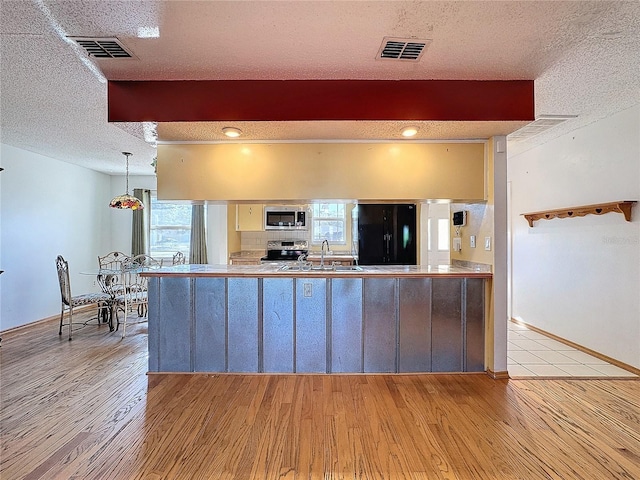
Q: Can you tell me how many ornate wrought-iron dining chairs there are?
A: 4